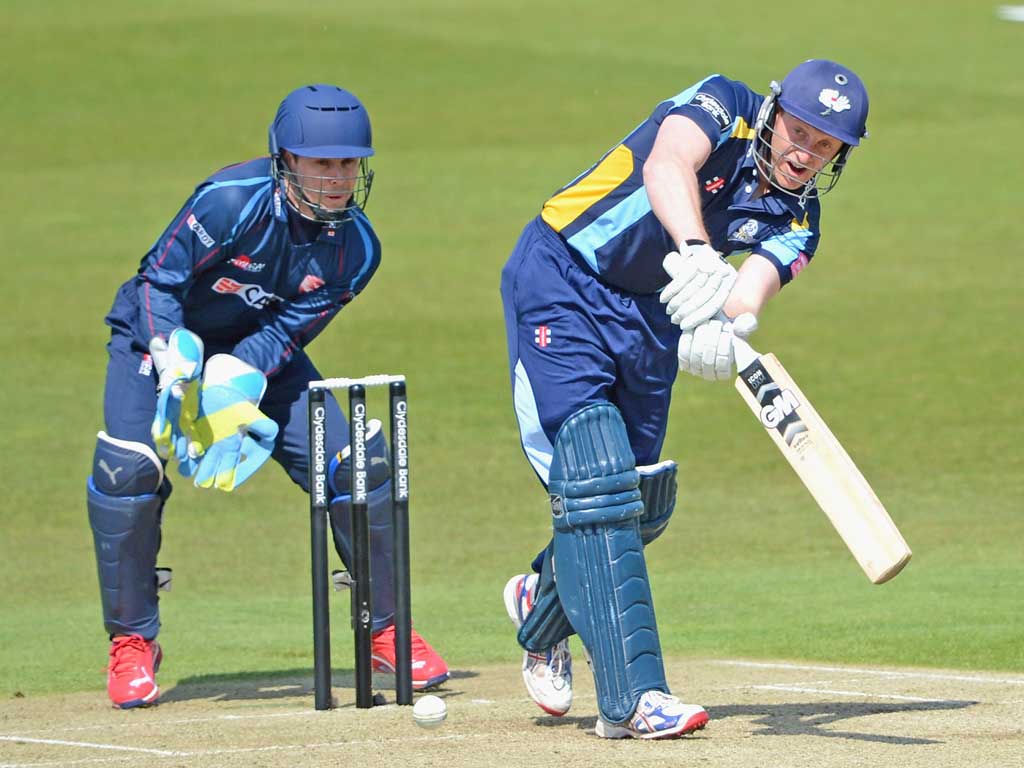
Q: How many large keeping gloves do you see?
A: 2